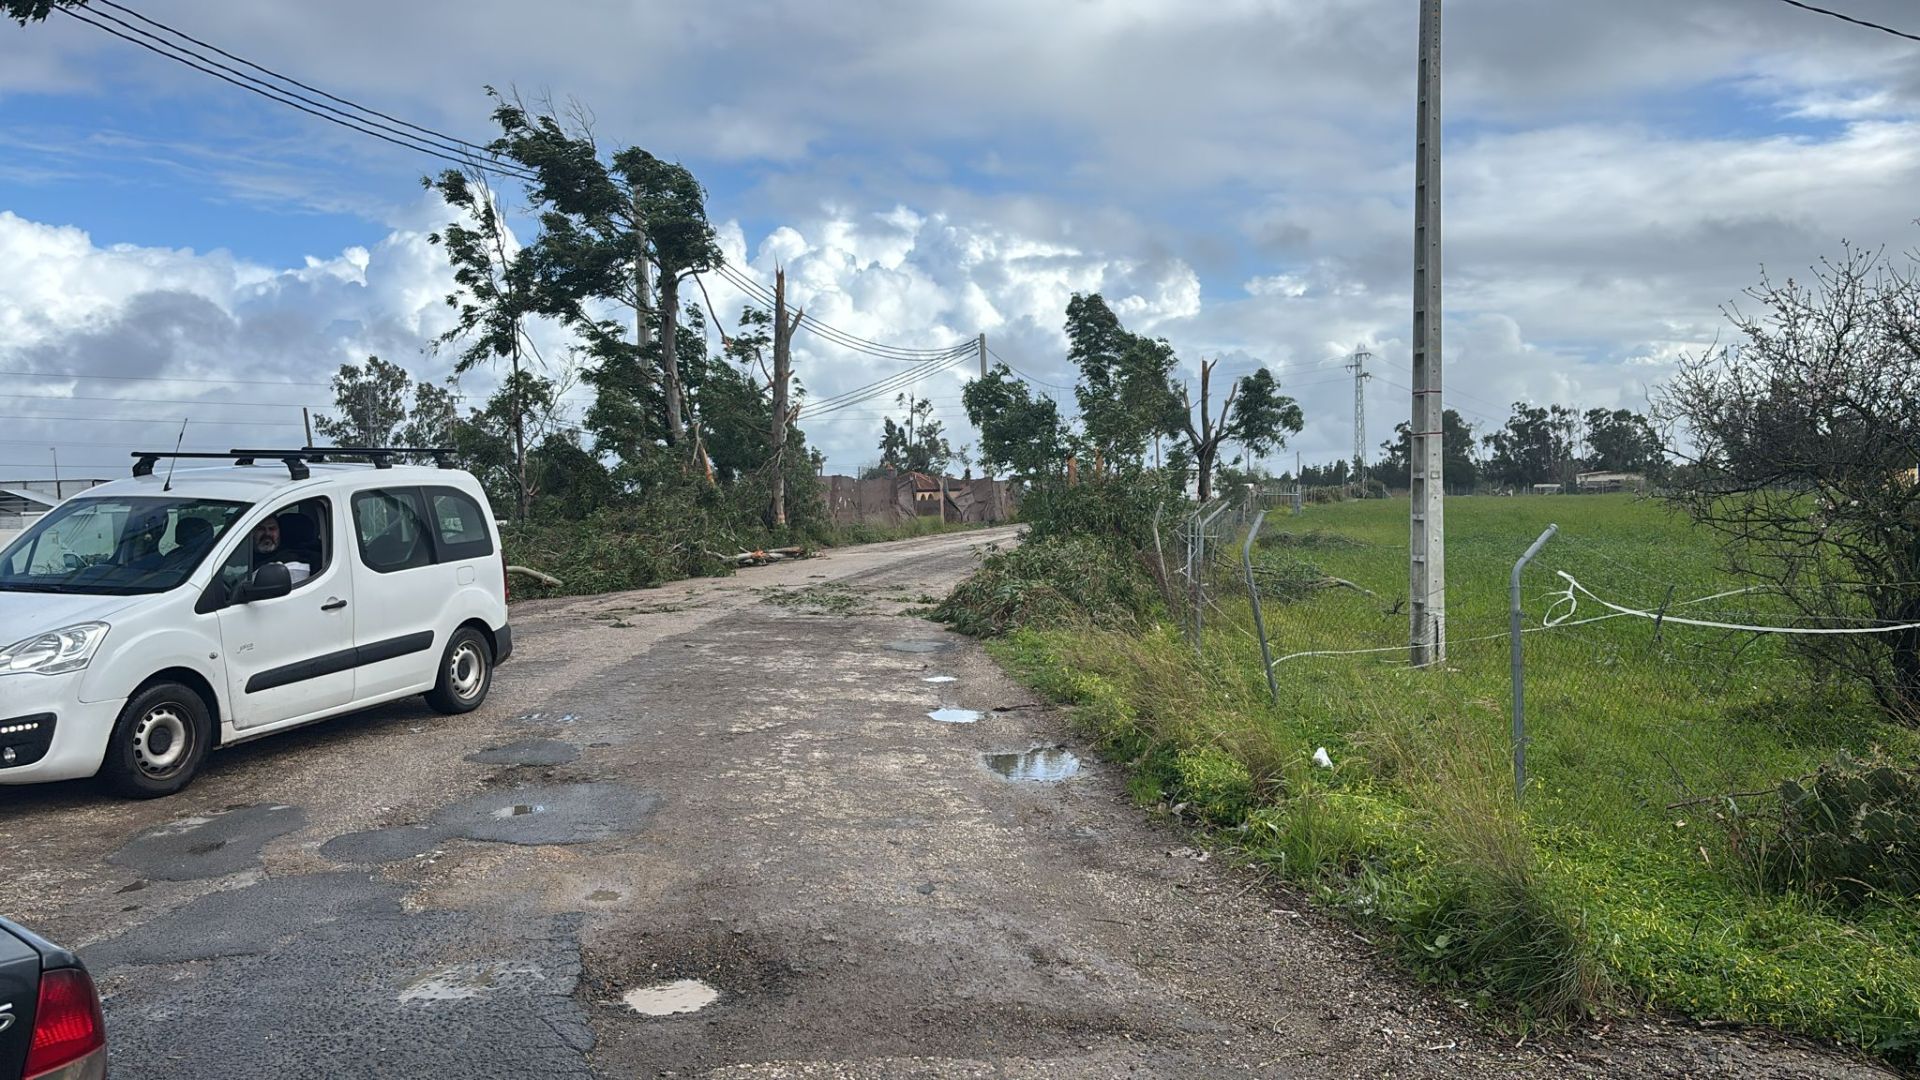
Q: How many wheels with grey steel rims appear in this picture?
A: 2